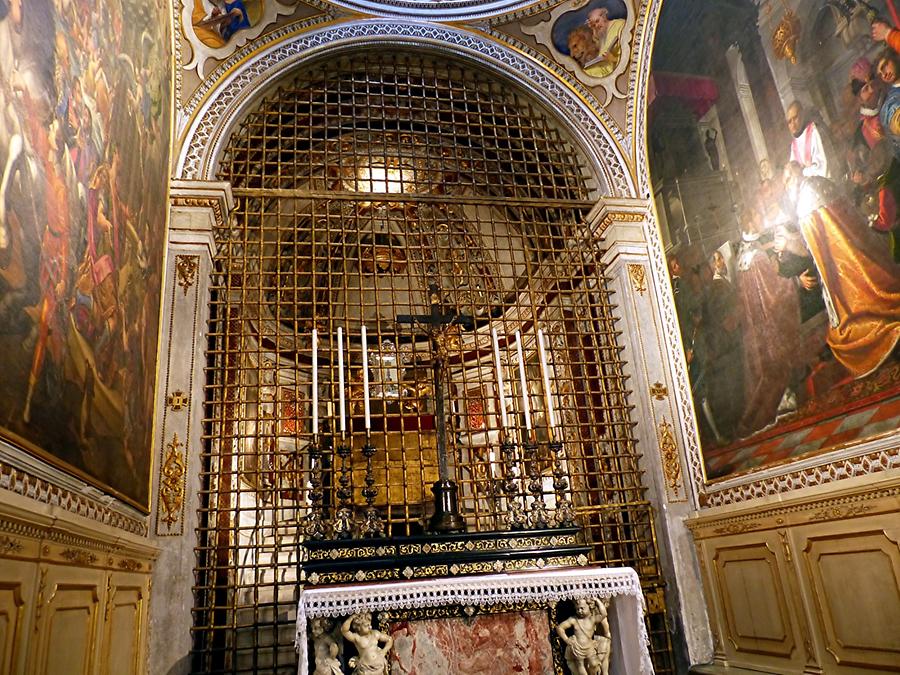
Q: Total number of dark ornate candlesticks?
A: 6